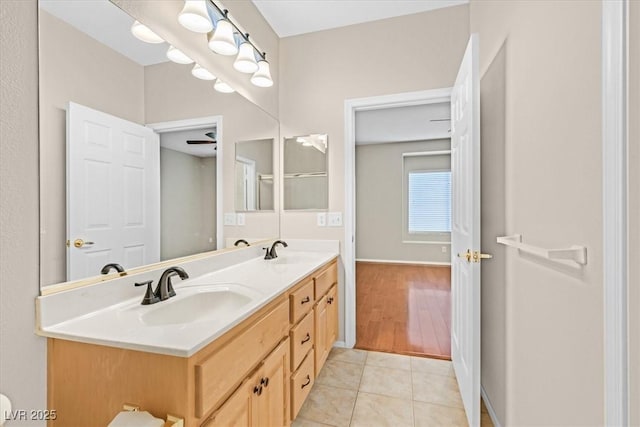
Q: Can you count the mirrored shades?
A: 4